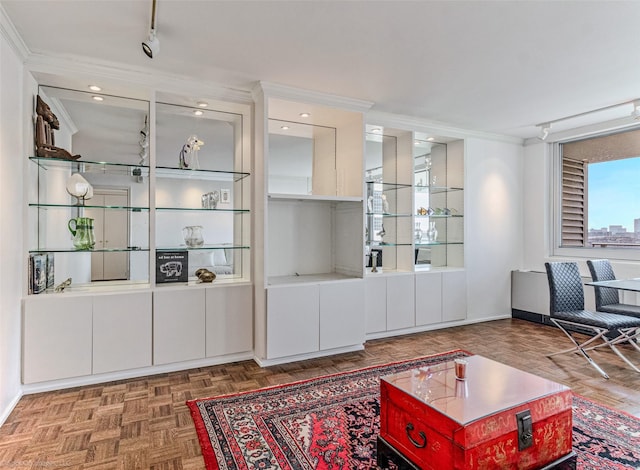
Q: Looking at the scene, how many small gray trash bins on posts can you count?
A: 0